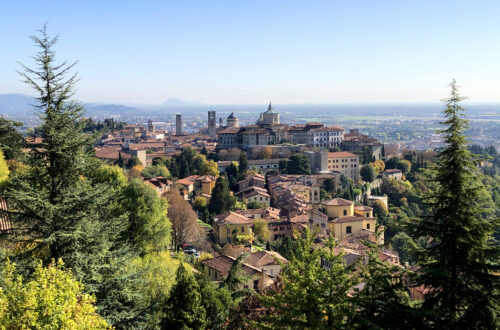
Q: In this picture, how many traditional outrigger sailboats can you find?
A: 0